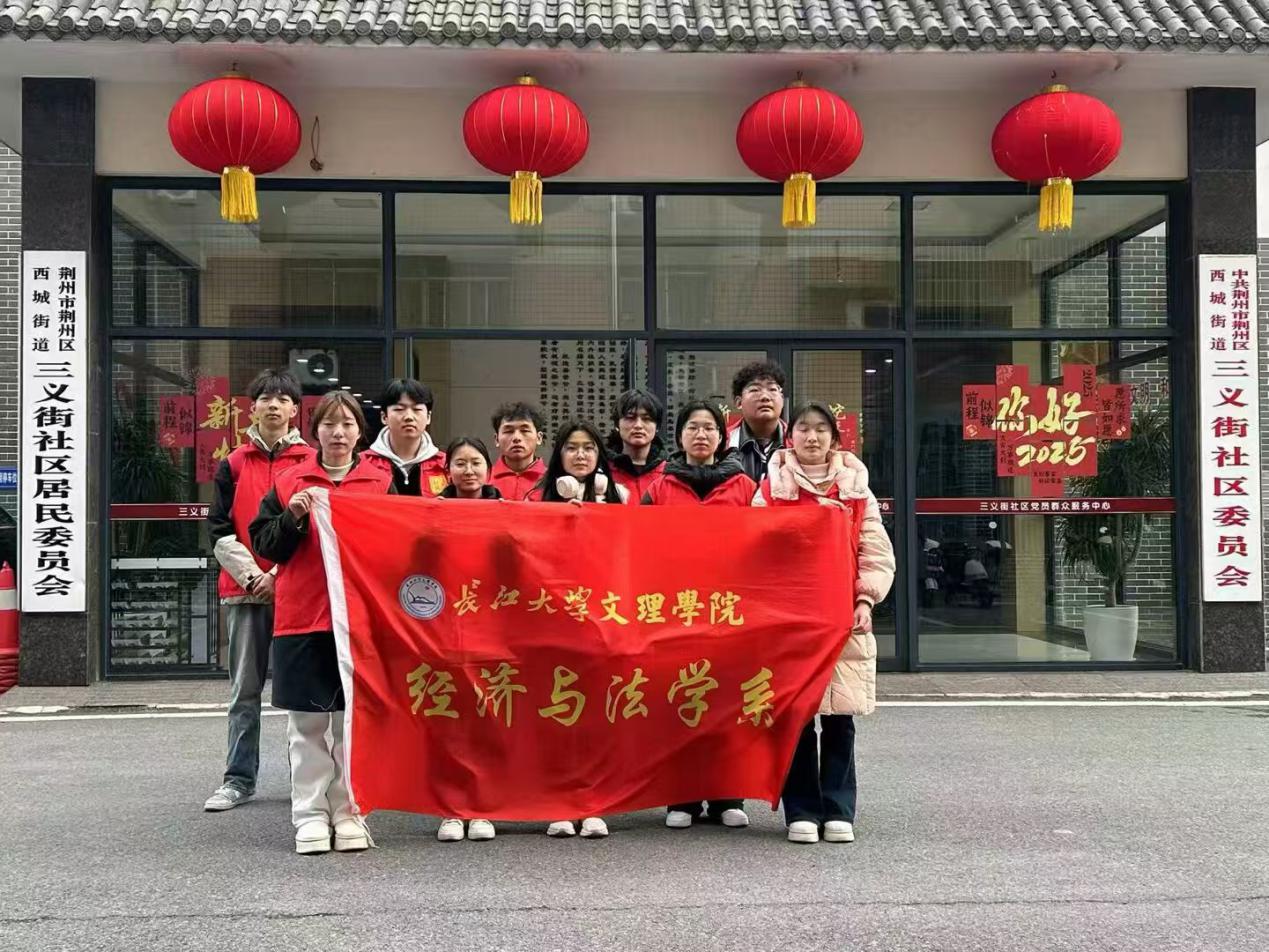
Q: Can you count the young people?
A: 10